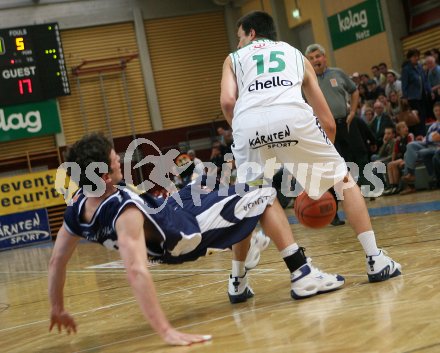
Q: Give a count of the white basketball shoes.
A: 4